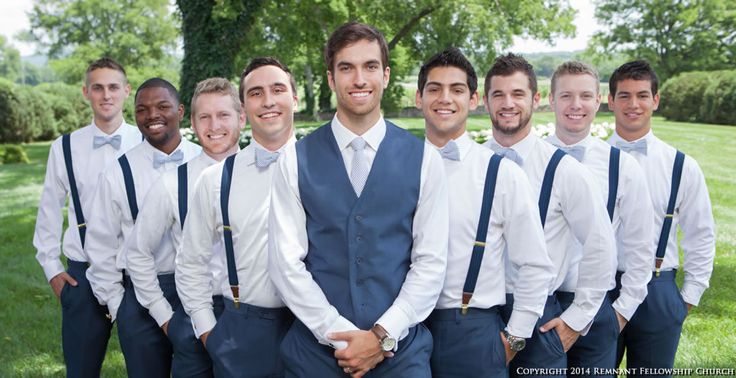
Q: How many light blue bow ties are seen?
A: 7